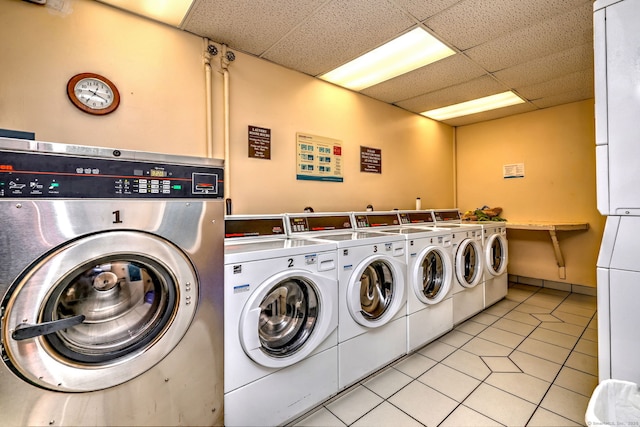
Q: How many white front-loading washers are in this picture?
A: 5